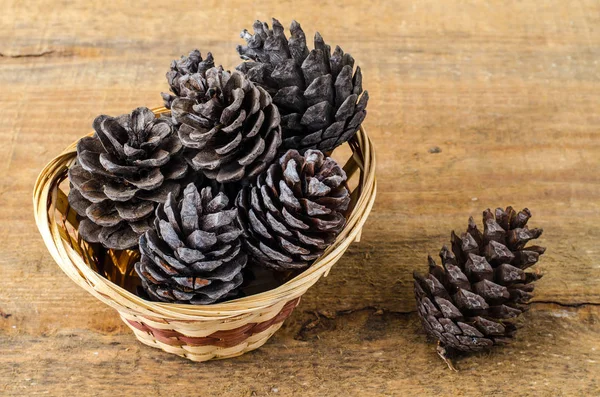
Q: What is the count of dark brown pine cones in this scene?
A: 7